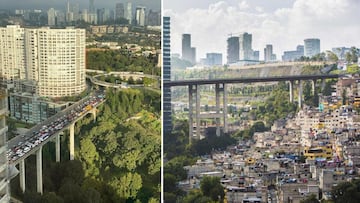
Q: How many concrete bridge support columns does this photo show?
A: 12